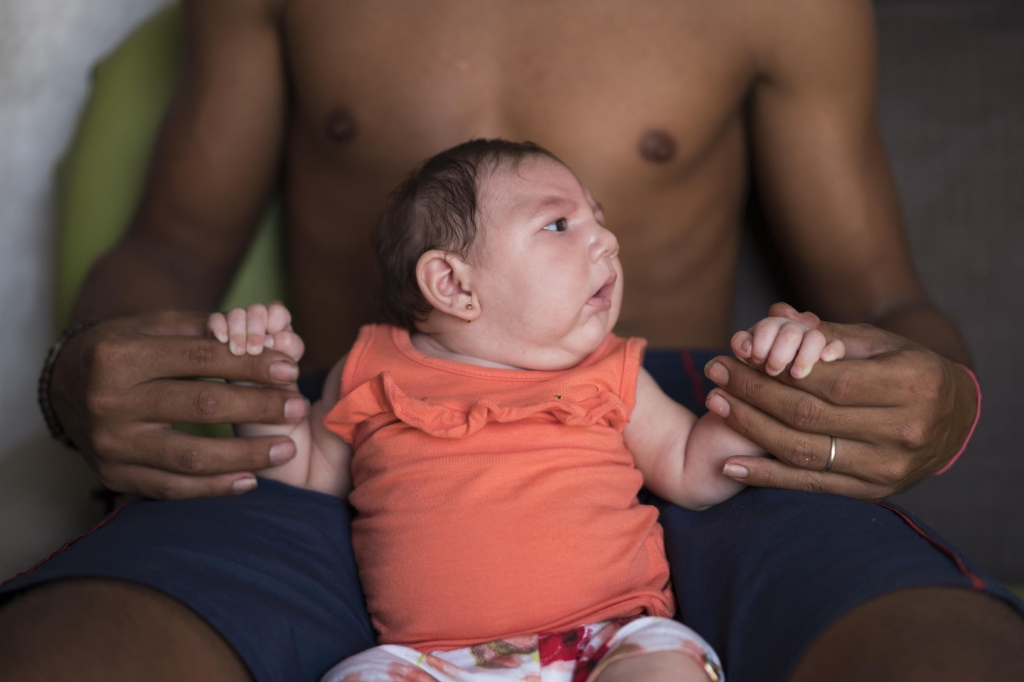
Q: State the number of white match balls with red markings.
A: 0